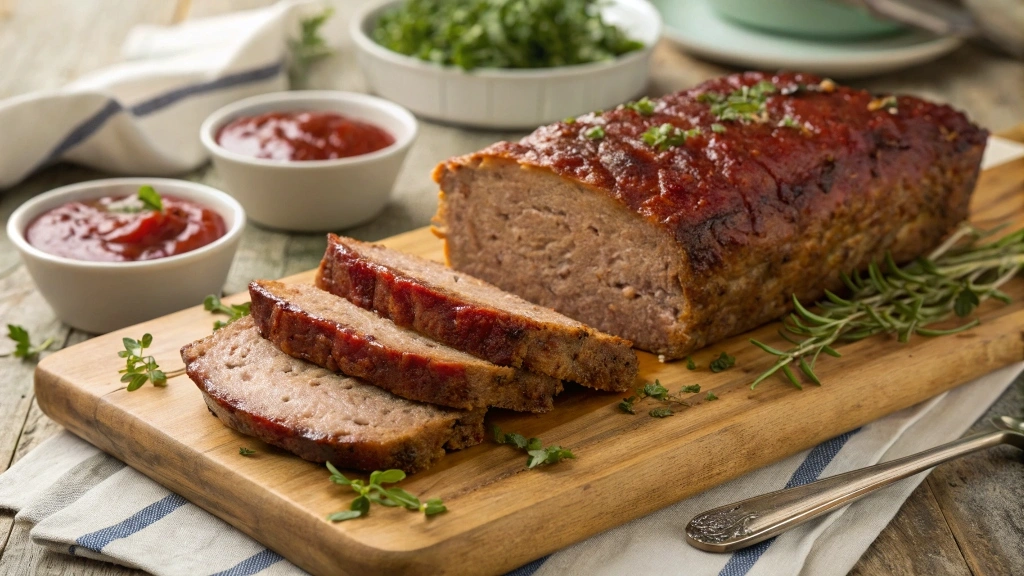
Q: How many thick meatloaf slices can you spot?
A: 3